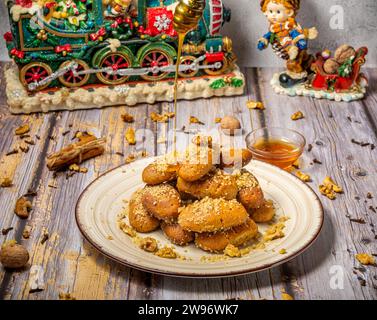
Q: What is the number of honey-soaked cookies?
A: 11